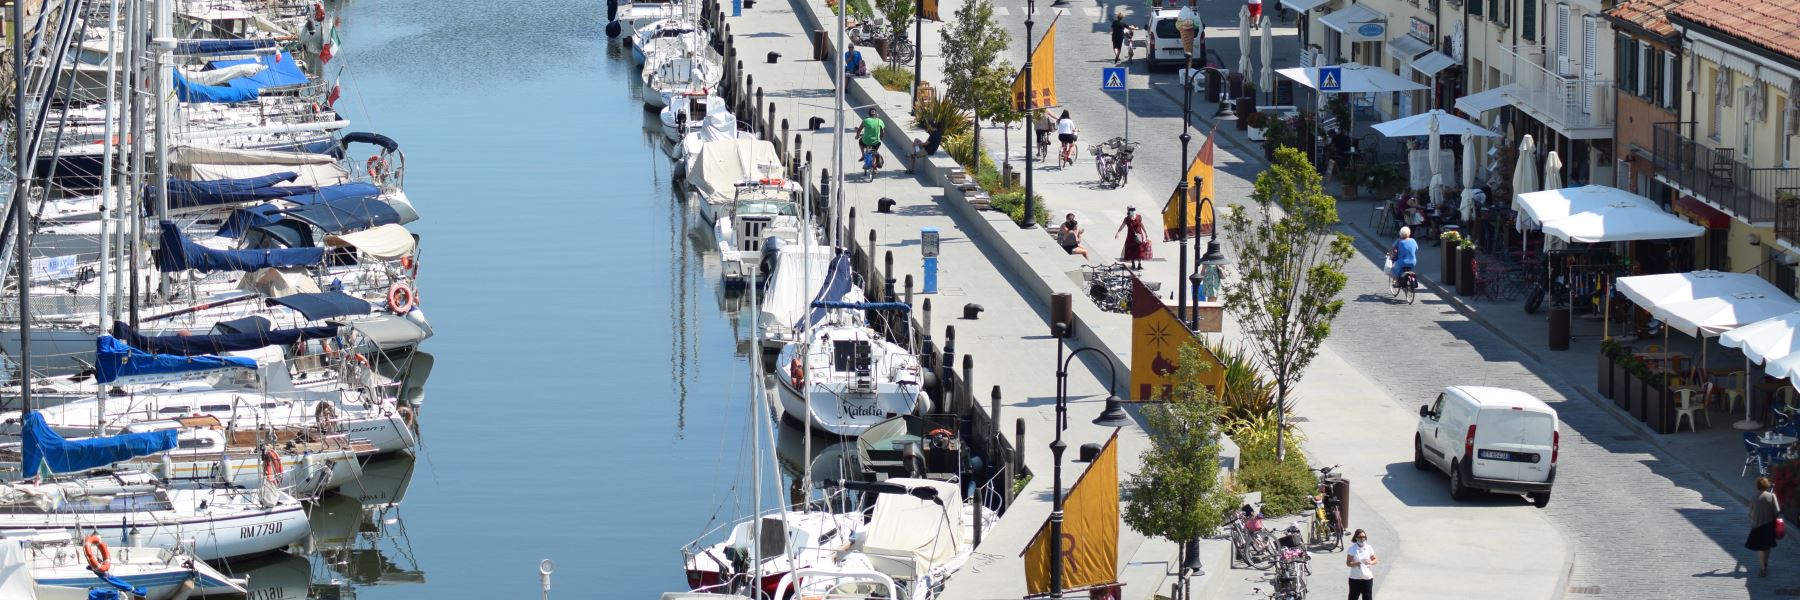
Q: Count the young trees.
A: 5